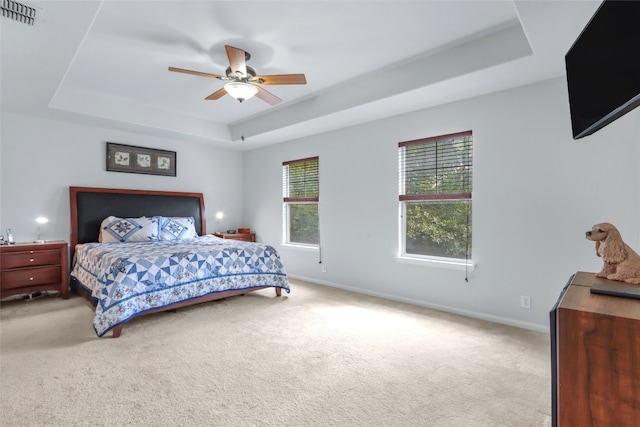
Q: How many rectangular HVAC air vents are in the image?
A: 1